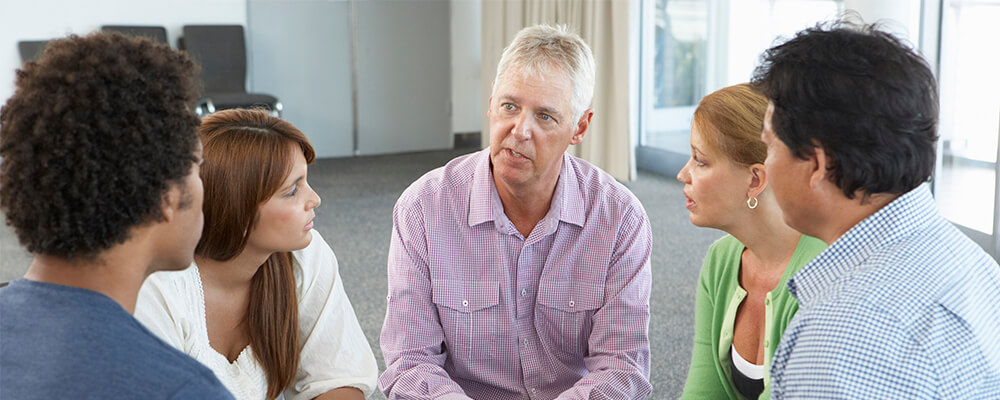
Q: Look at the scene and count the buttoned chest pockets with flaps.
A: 2